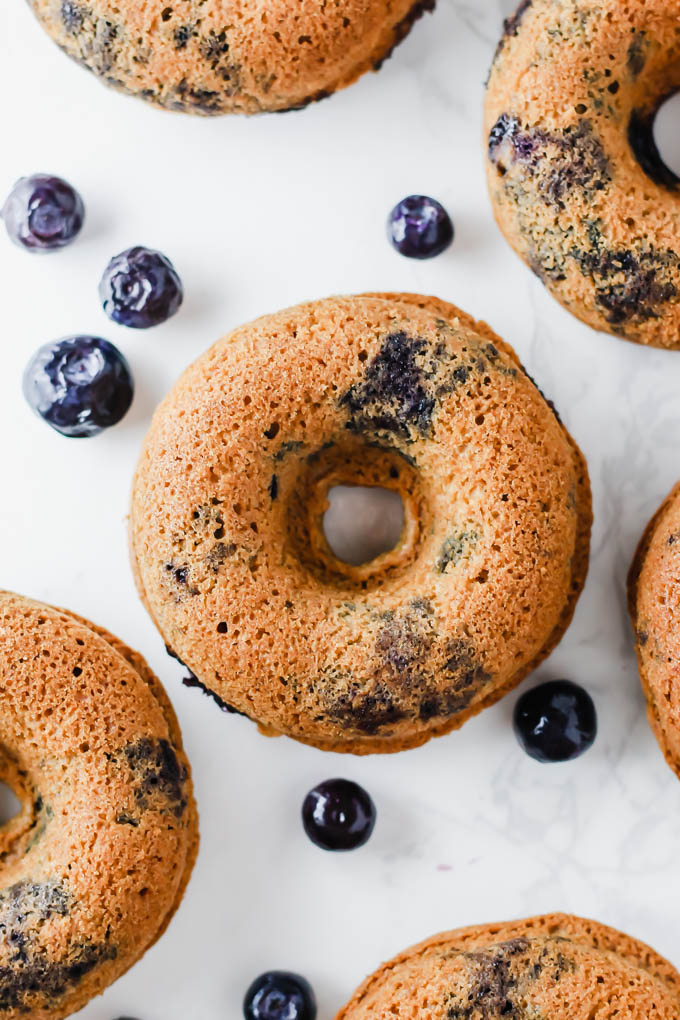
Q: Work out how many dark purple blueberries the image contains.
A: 7